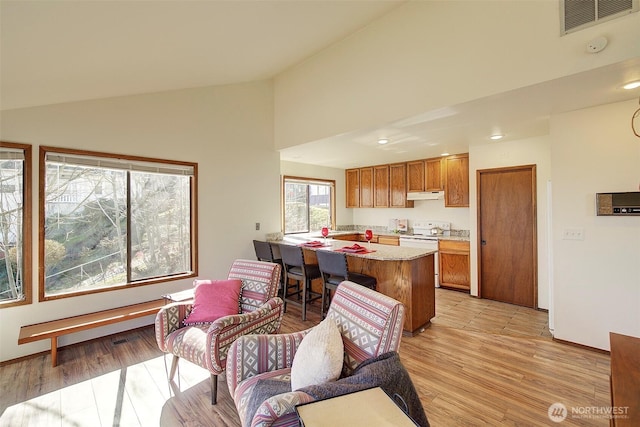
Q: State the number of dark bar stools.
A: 3